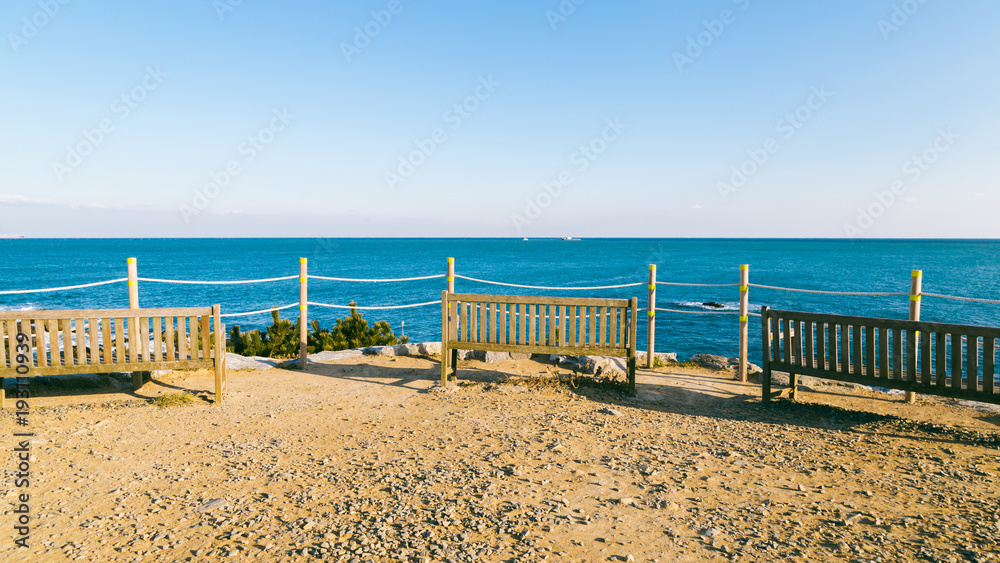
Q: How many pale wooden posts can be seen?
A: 6